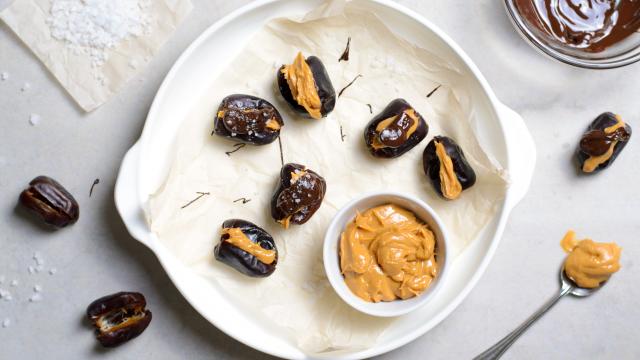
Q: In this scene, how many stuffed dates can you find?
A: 7